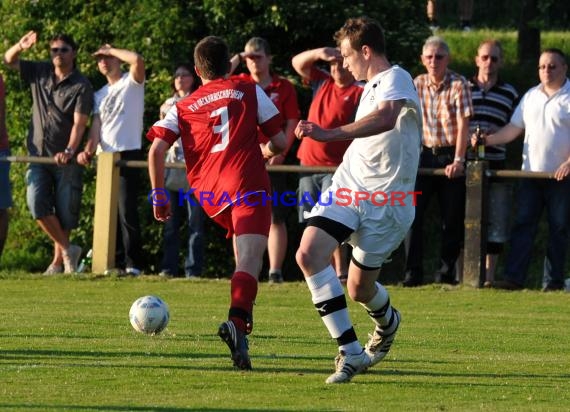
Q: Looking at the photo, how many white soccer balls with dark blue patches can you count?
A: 1